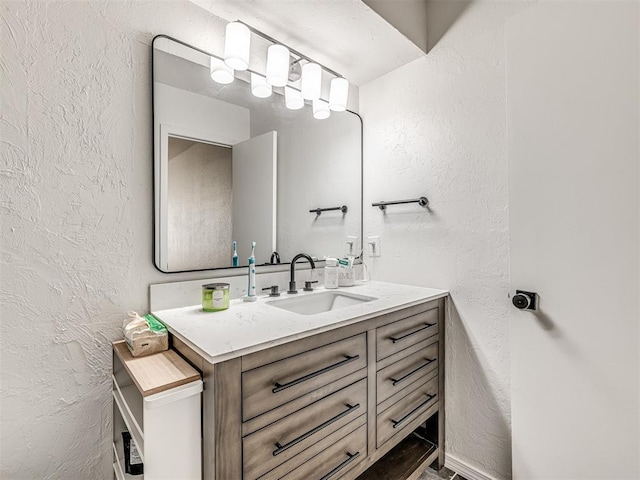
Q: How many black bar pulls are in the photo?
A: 6